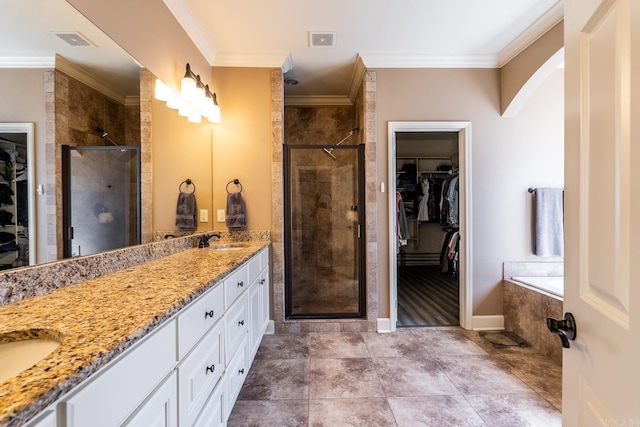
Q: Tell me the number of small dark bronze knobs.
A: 7